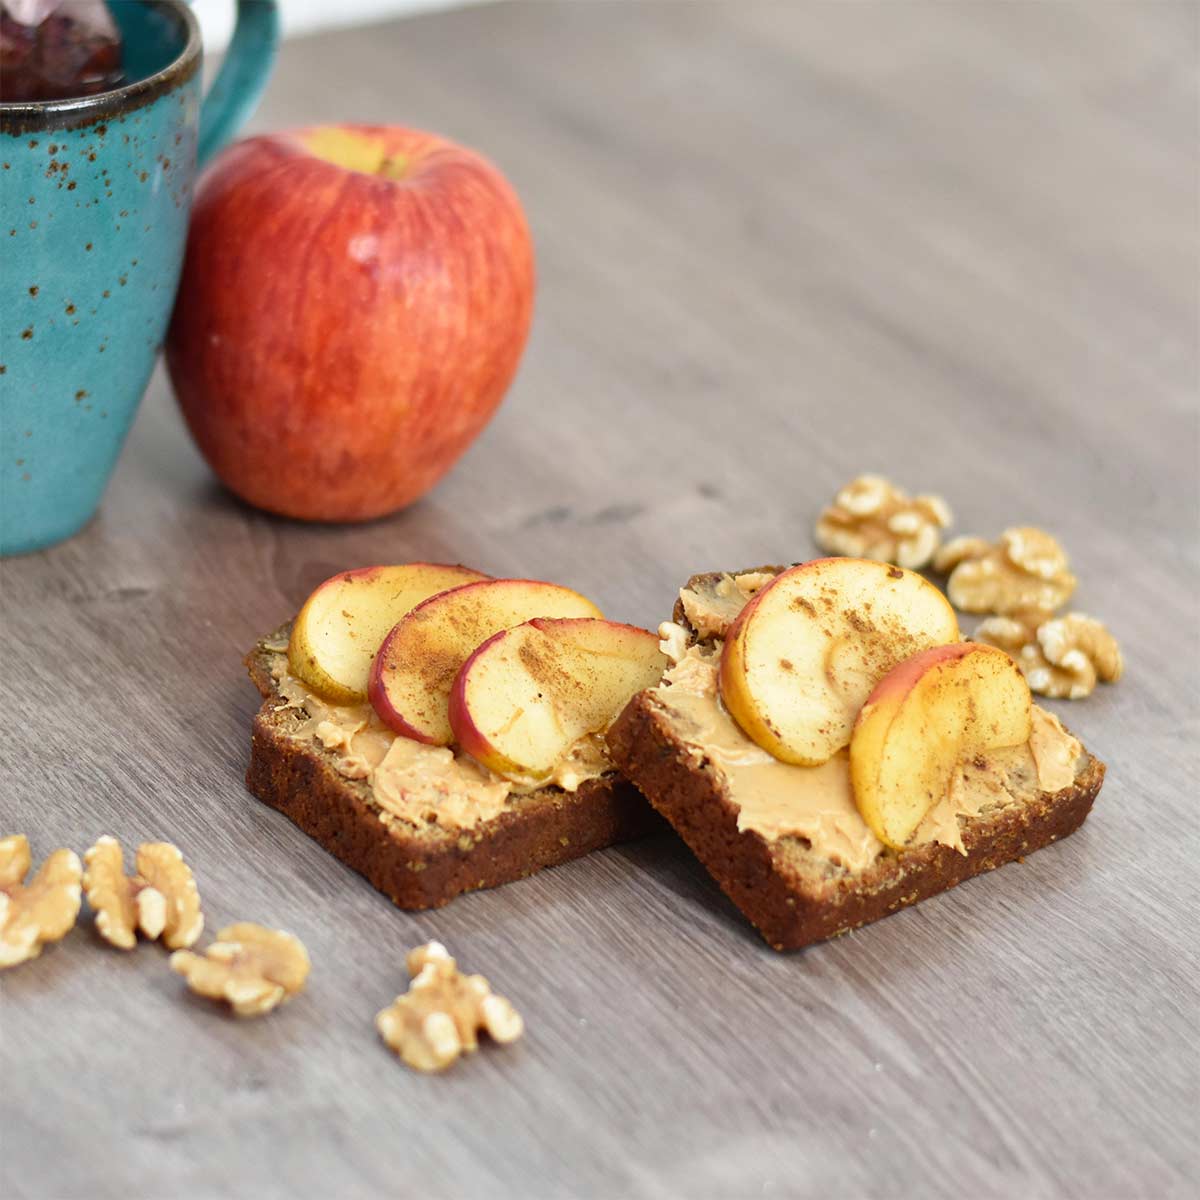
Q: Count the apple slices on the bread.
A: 5